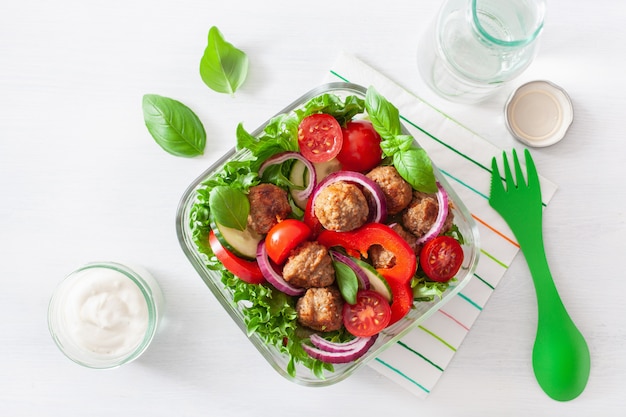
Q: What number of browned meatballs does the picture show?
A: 7